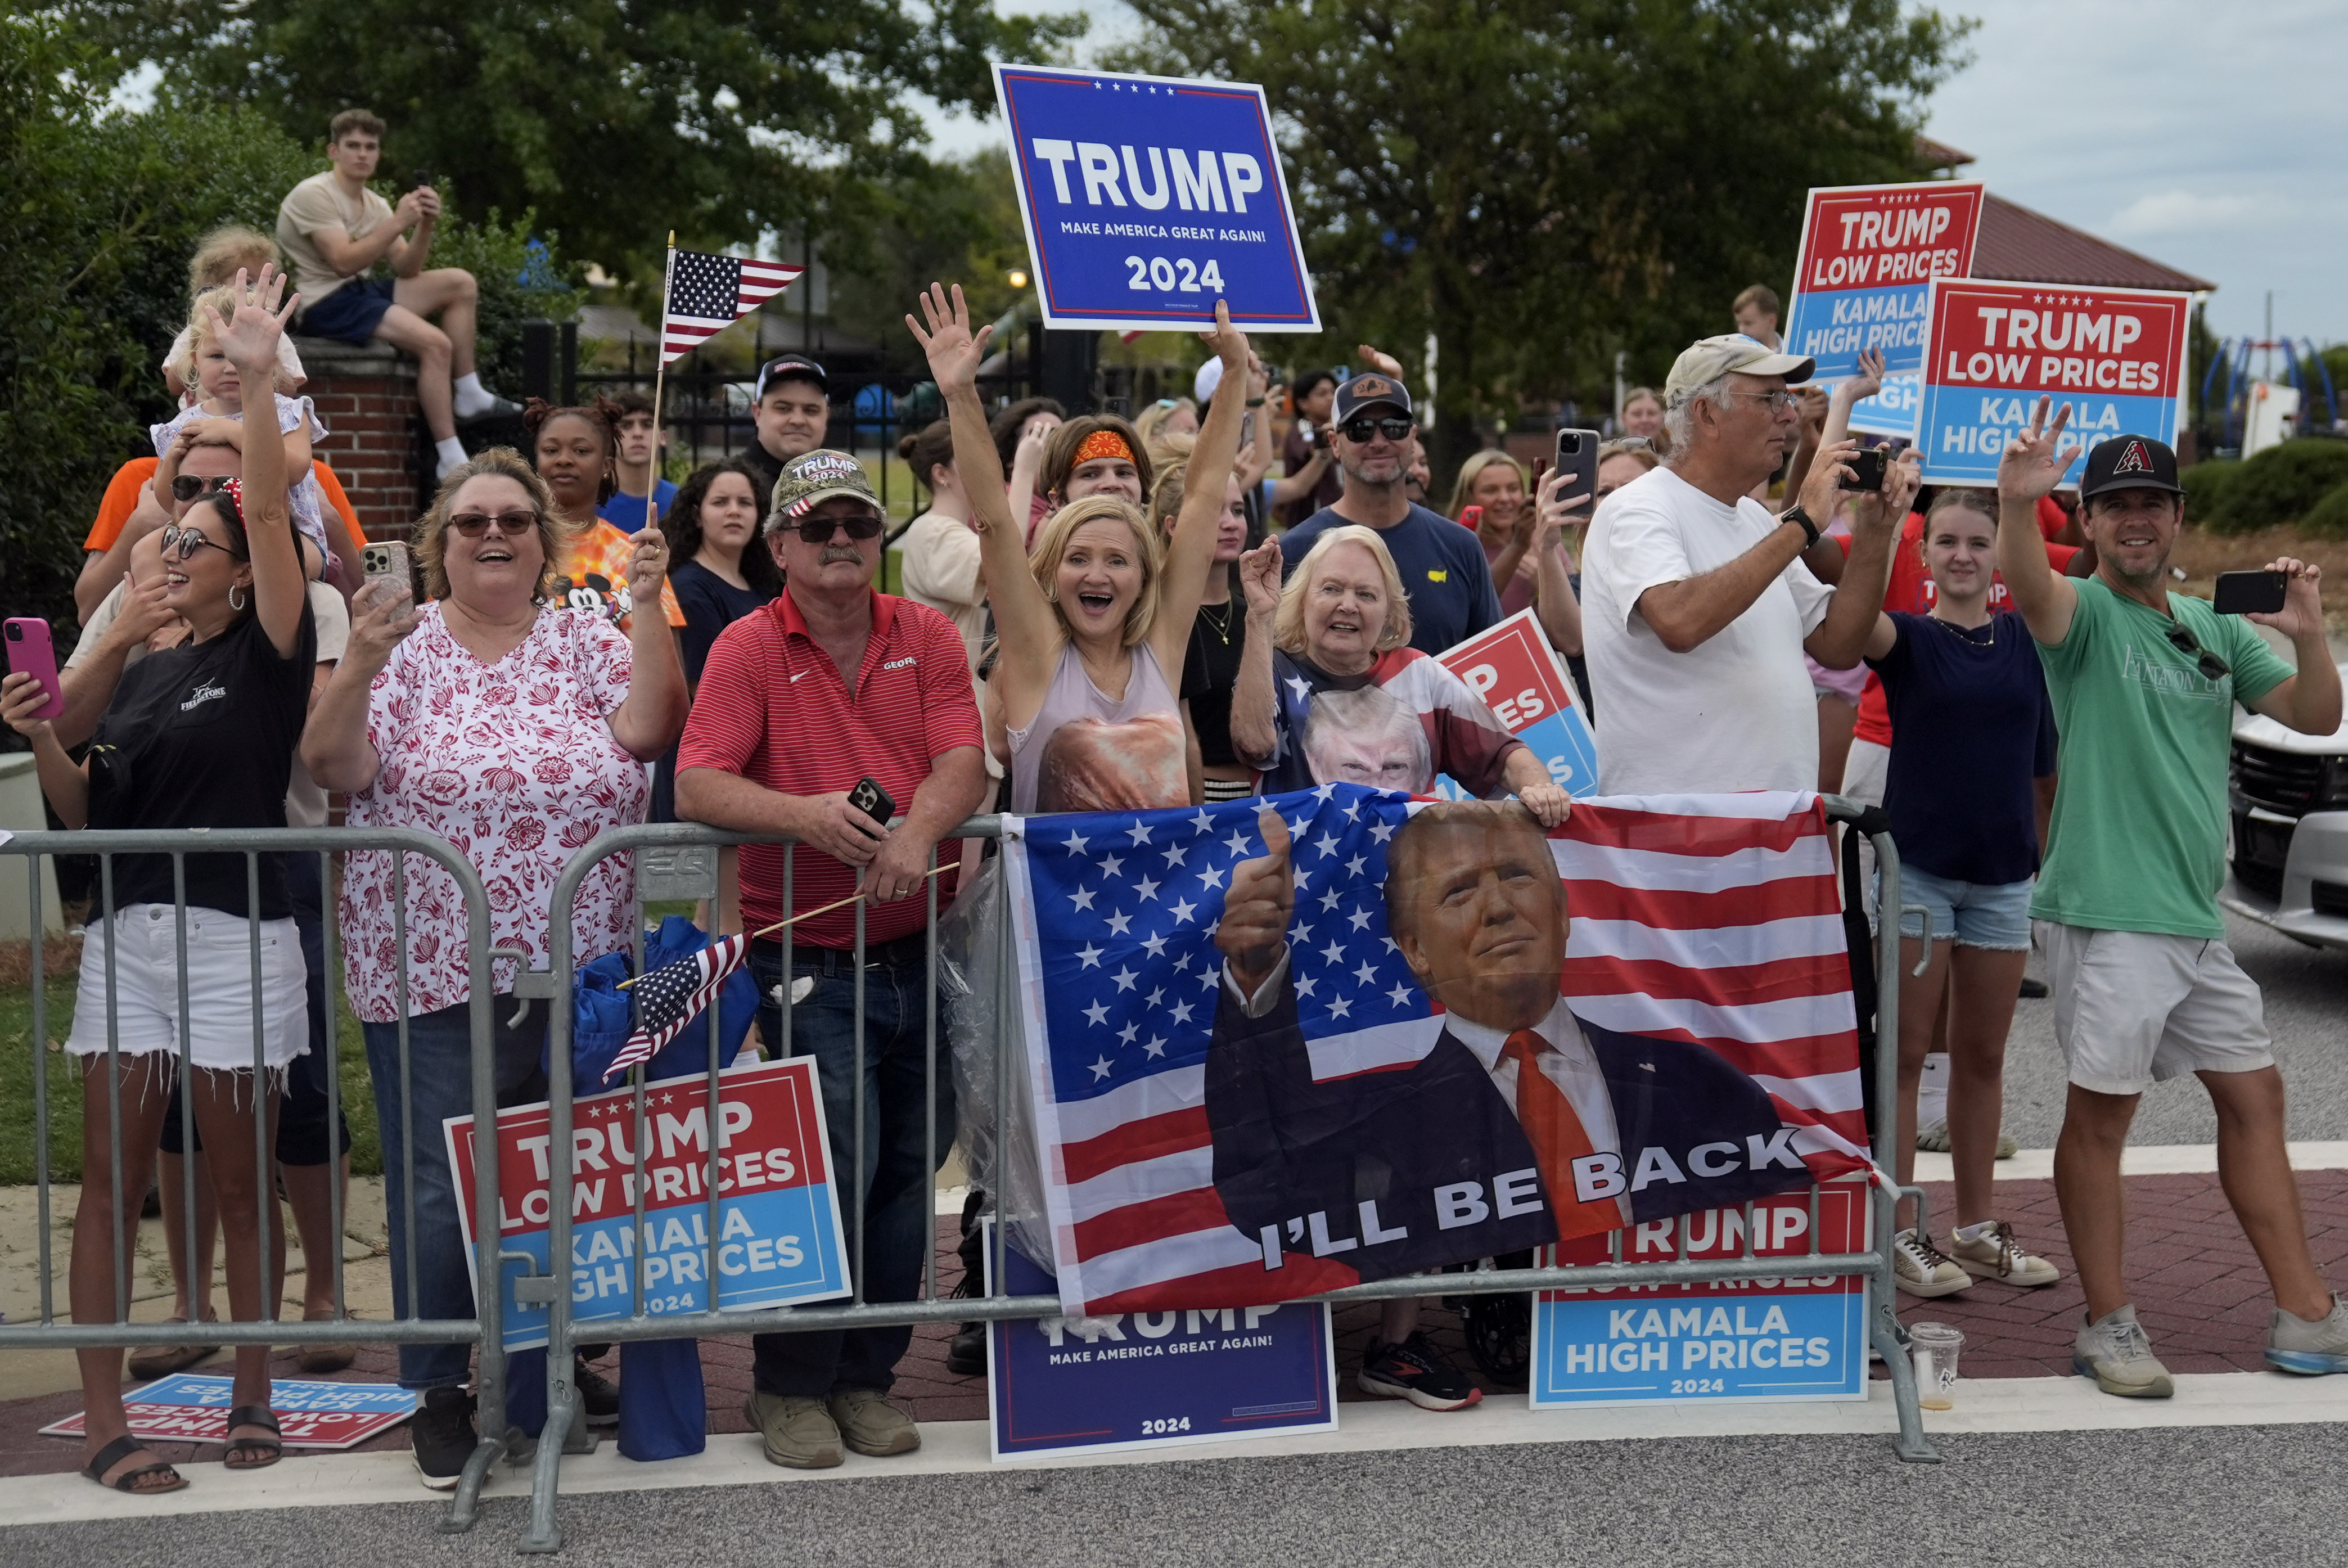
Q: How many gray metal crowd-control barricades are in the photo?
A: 2